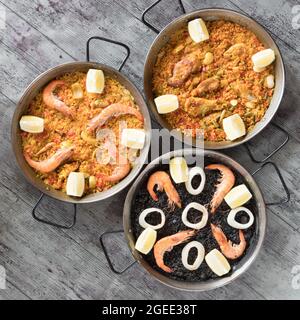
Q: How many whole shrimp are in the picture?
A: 8